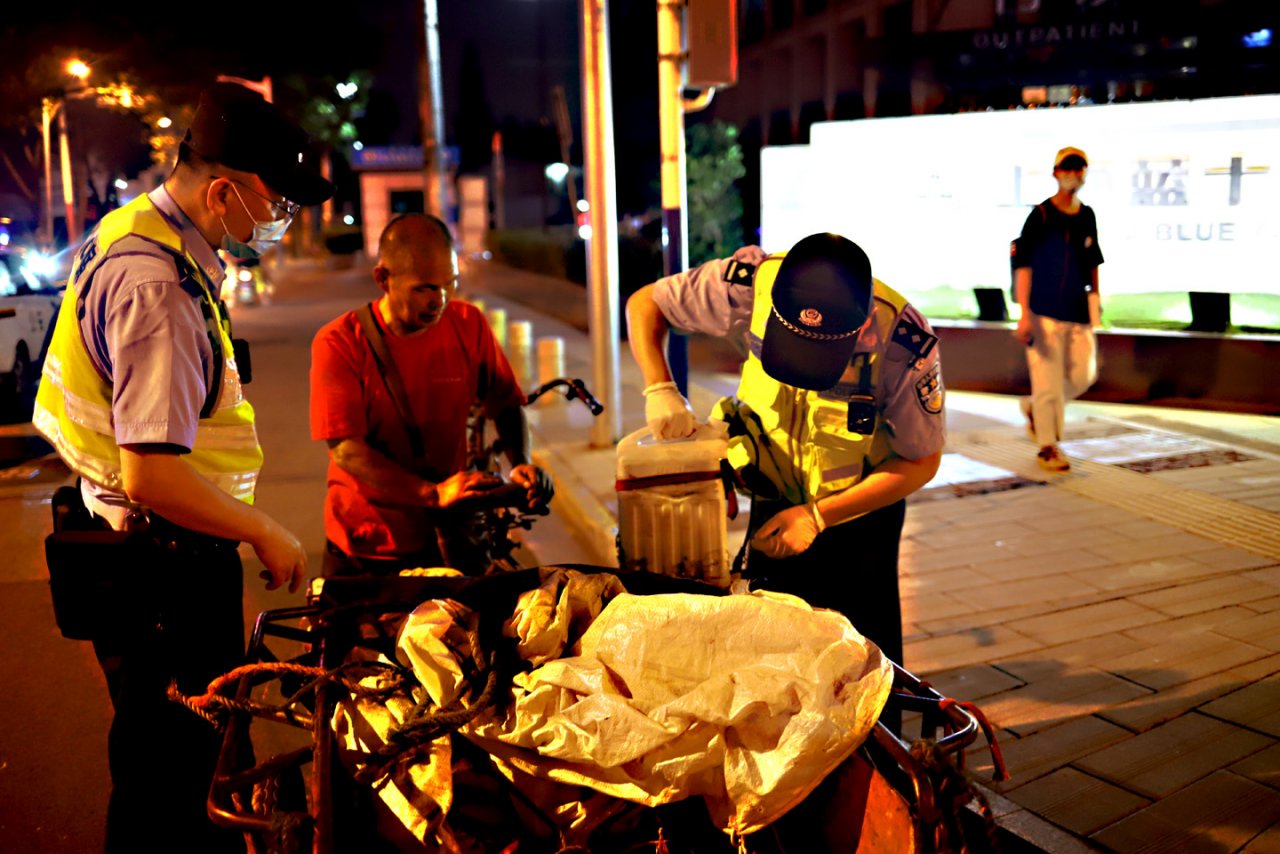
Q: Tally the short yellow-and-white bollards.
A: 4